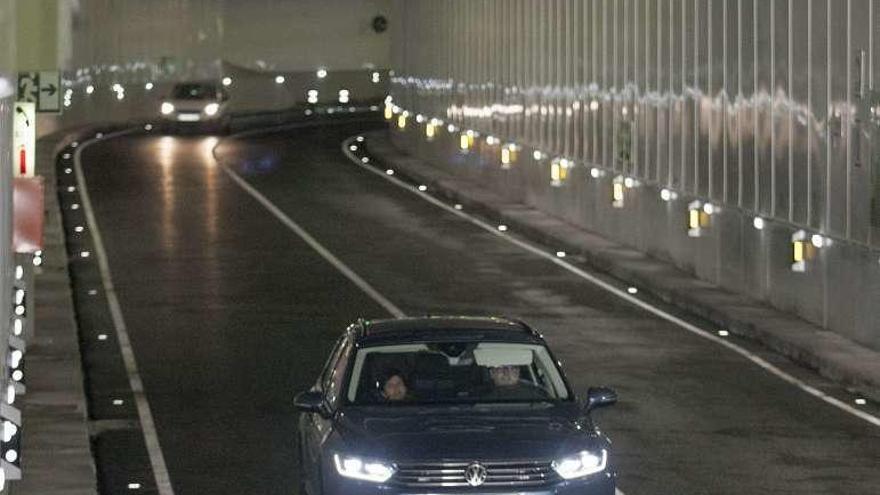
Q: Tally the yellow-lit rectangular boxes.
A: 9